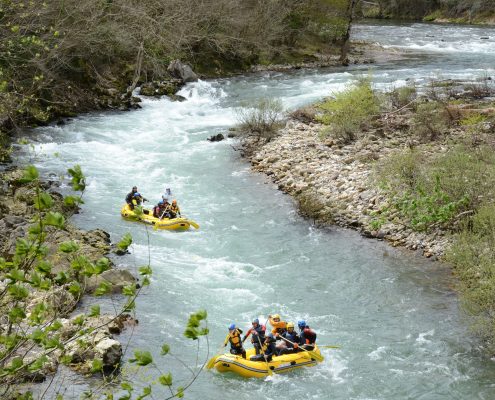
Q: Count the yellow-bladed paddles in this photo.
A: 6